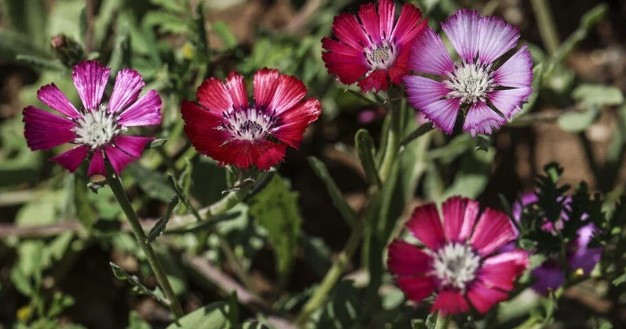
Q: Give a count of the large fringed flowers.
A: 5